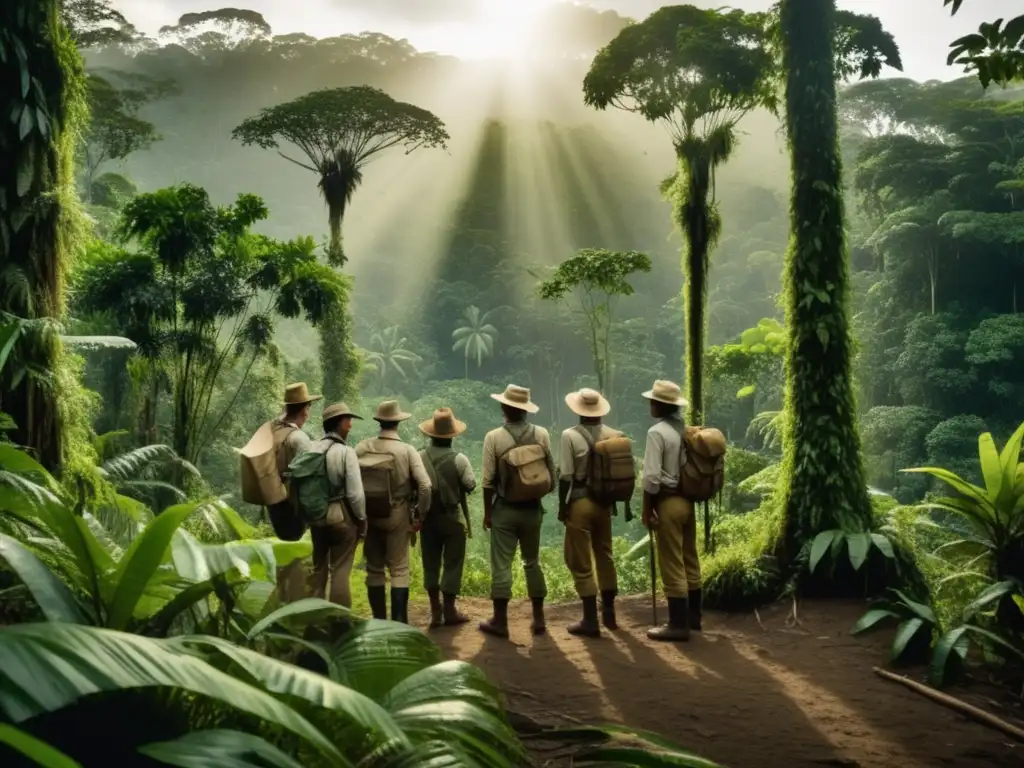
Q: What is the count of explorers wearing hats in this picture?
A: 7